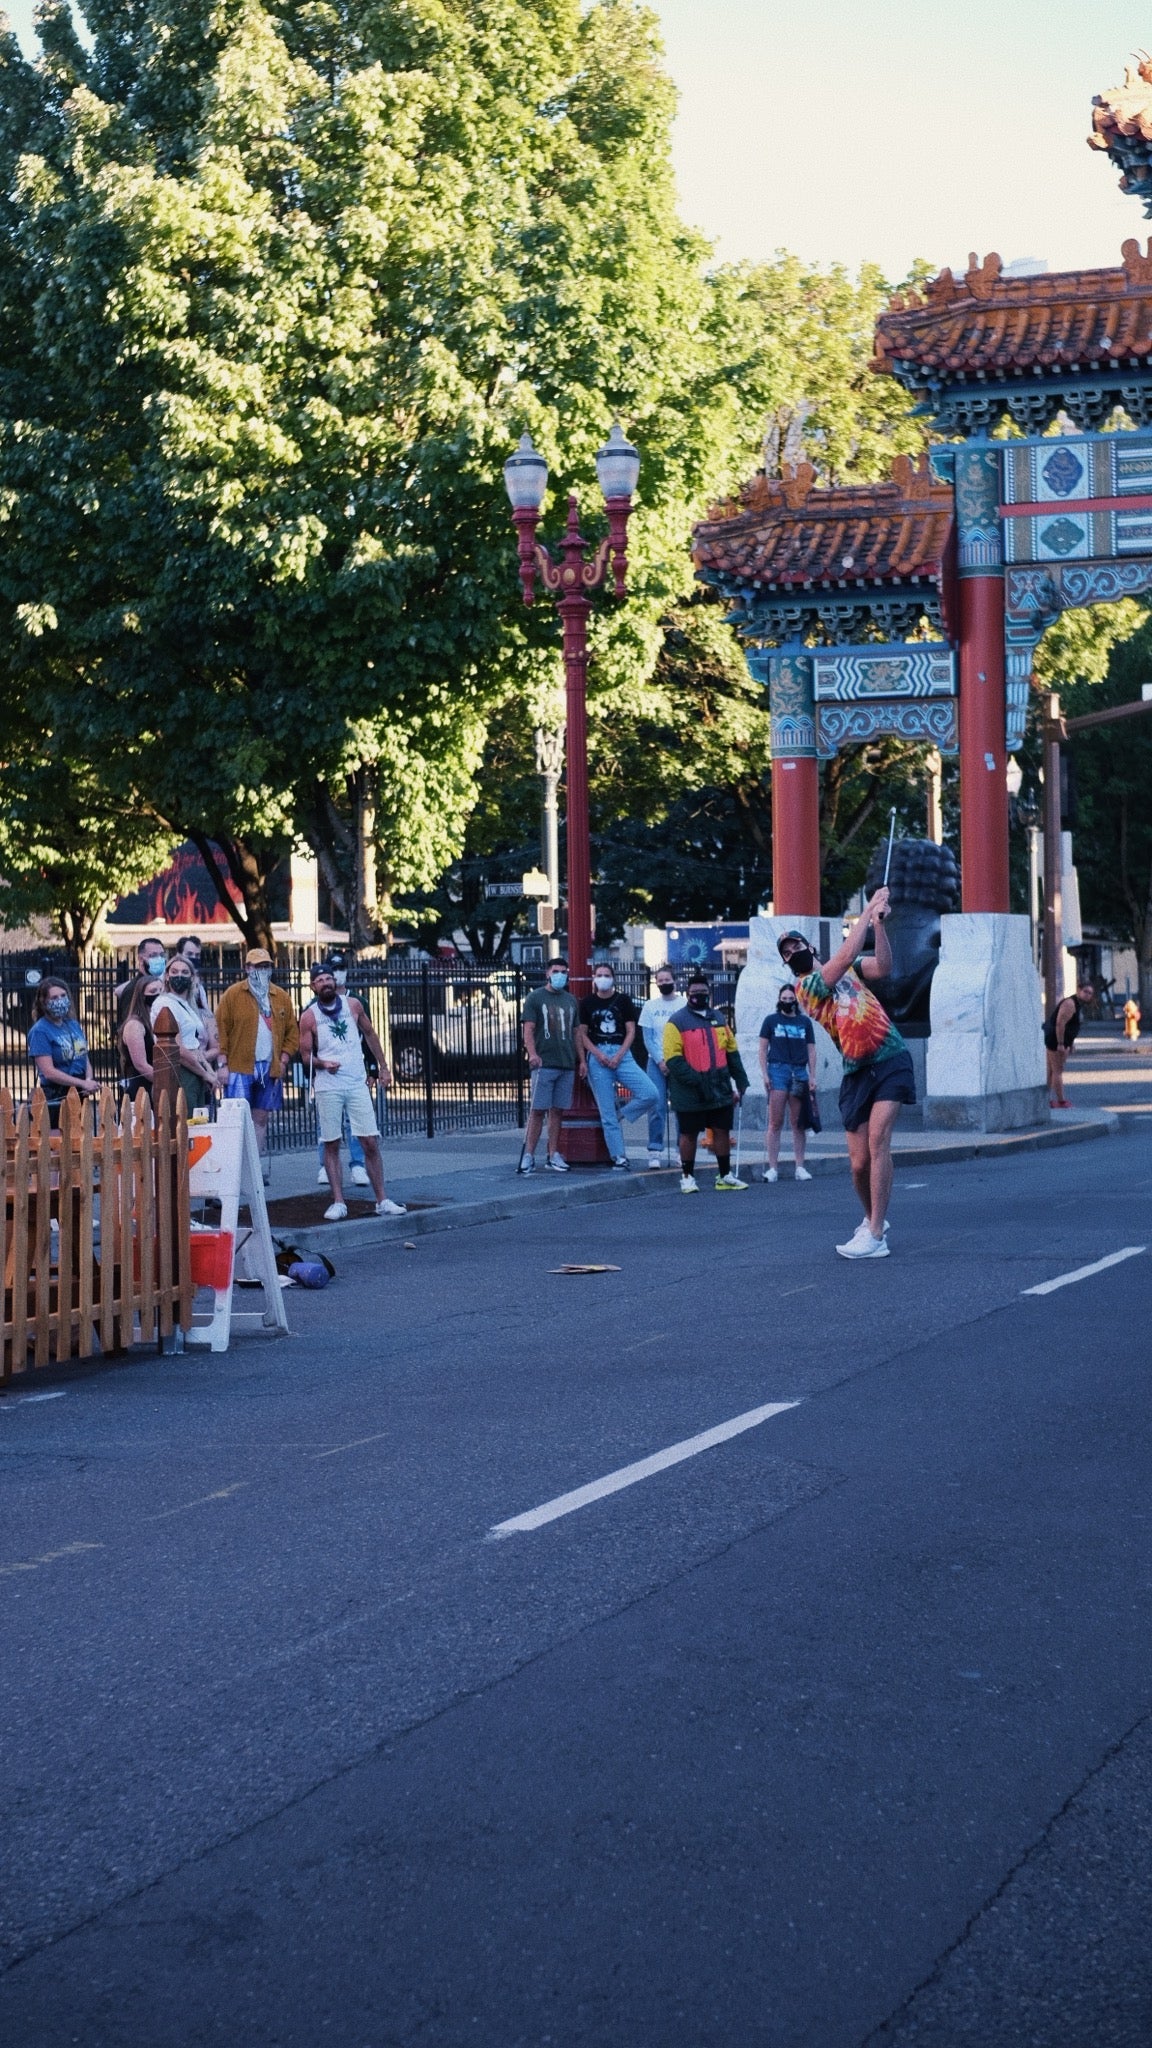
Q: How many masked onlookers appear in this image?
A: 12